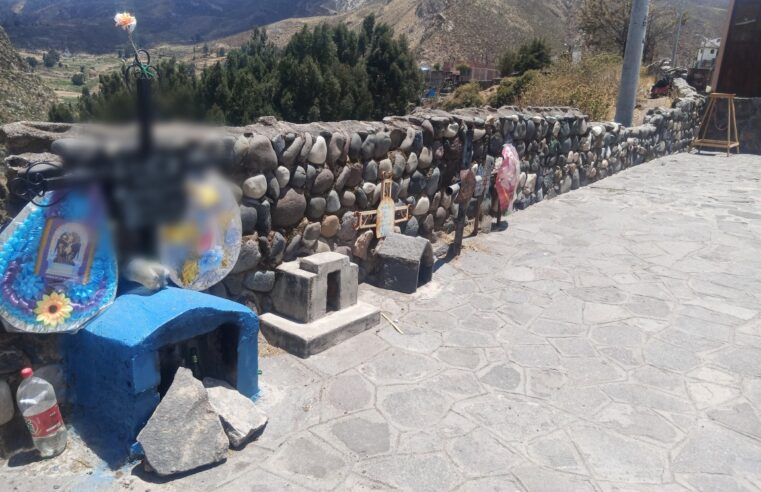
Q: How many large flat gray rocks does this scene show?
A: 2